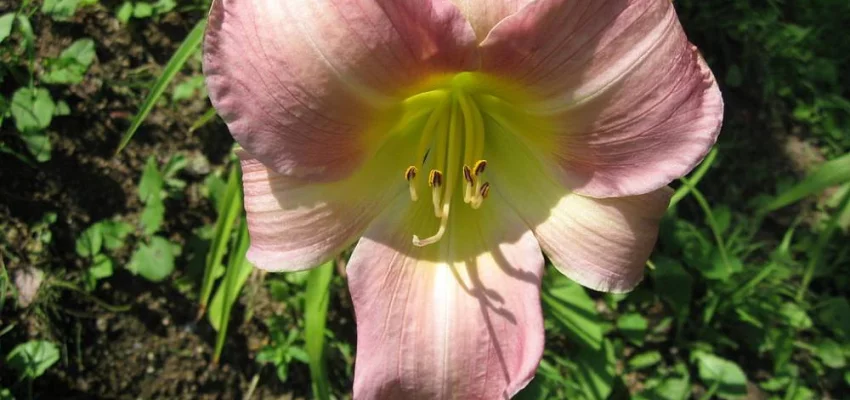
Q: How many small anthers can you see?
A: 5